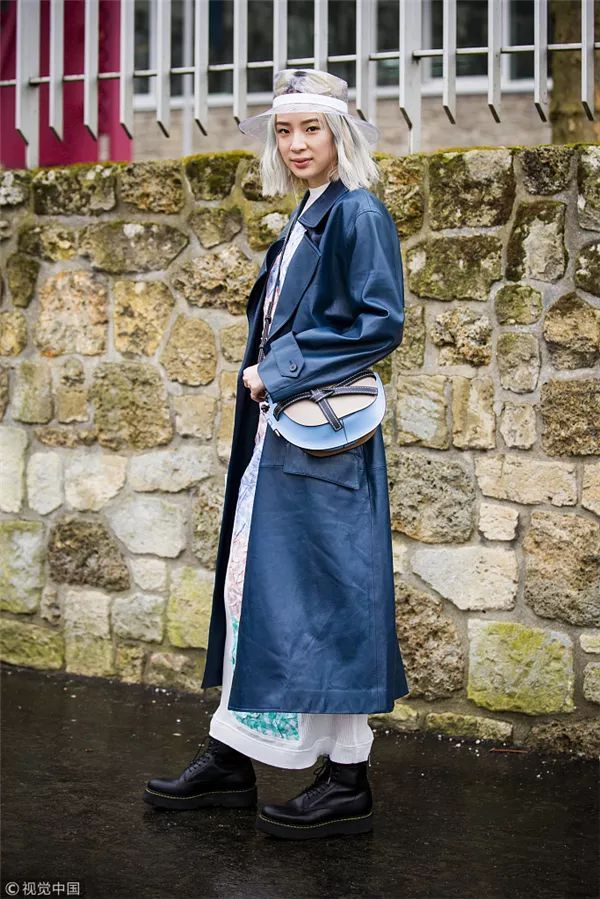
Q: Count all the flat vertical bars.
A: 15